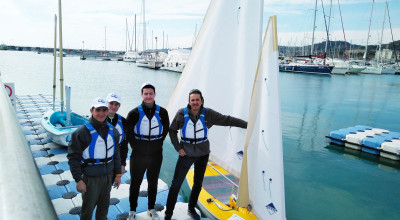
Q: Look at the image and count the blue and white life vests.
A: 4